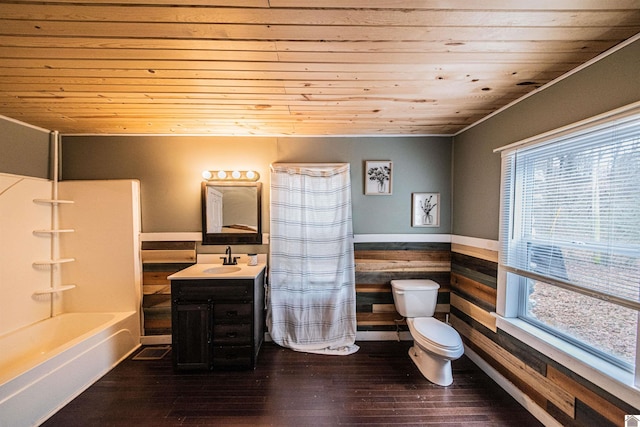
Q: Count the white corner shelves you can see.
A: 4